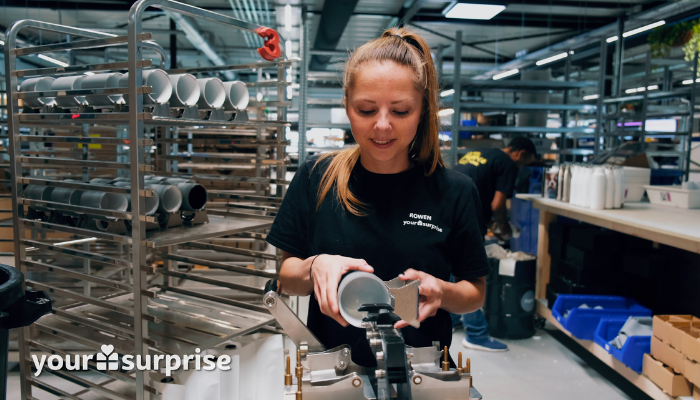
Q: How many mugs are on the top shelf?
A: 7